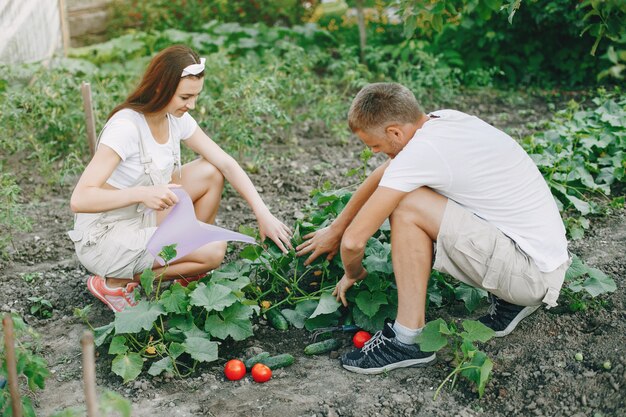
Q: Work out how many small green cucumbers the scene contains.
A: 4